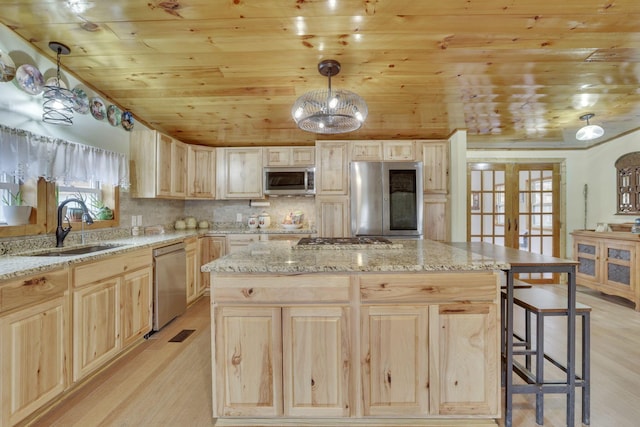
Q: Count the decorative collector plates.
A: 7